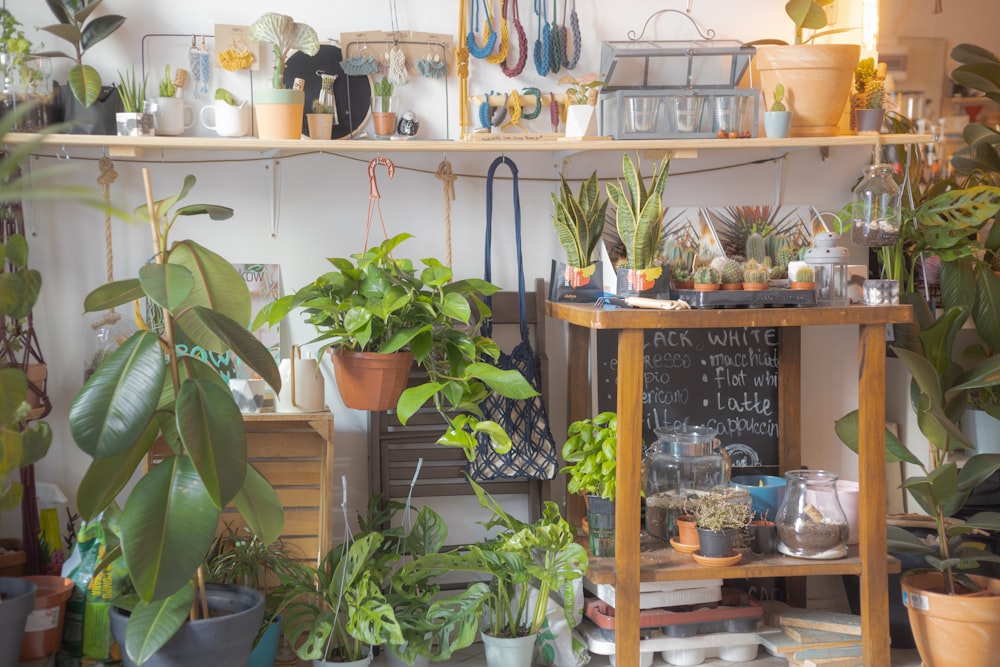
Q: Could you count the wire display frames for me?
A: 2